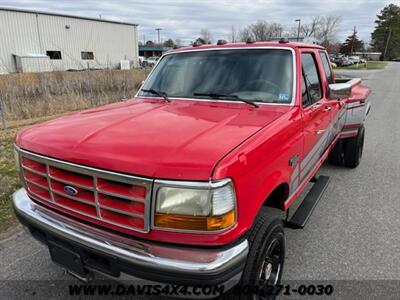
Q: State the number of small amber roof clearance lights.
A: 5